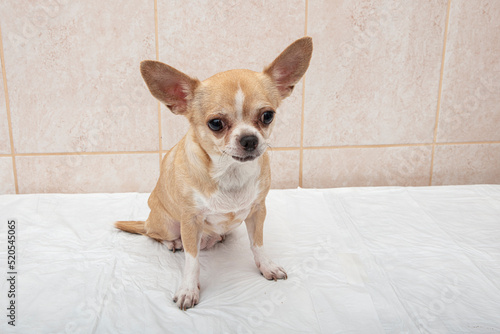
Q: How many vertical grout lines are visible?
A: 4